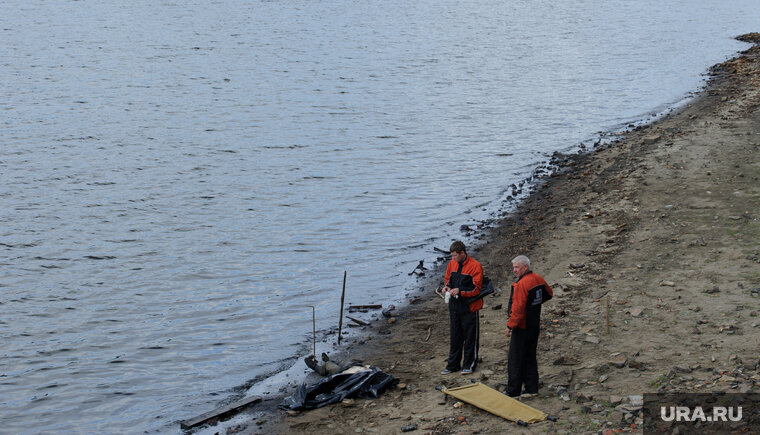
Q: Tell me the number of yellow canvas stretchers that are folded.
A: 0